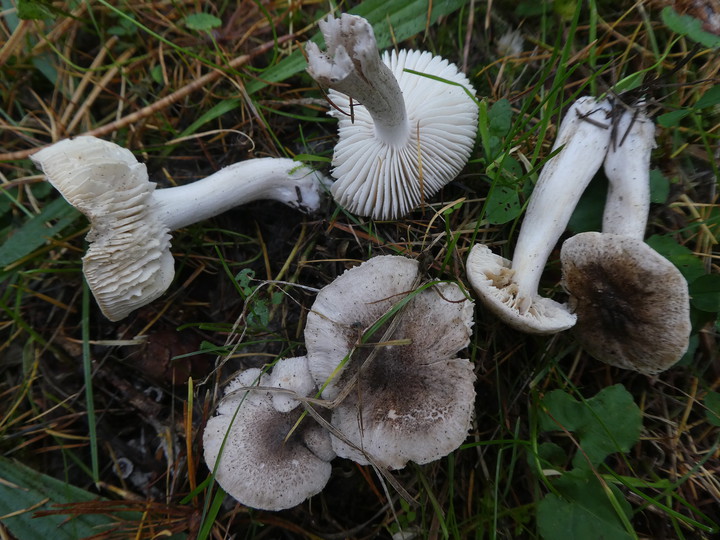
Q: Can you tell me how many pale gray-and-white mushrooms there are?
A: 6